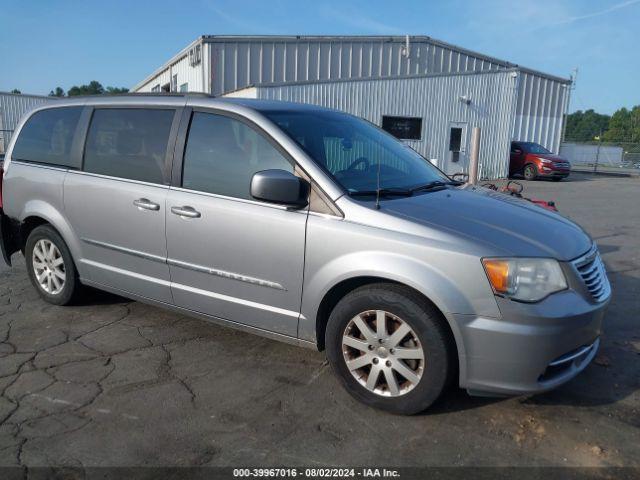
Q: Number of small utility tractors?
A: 1